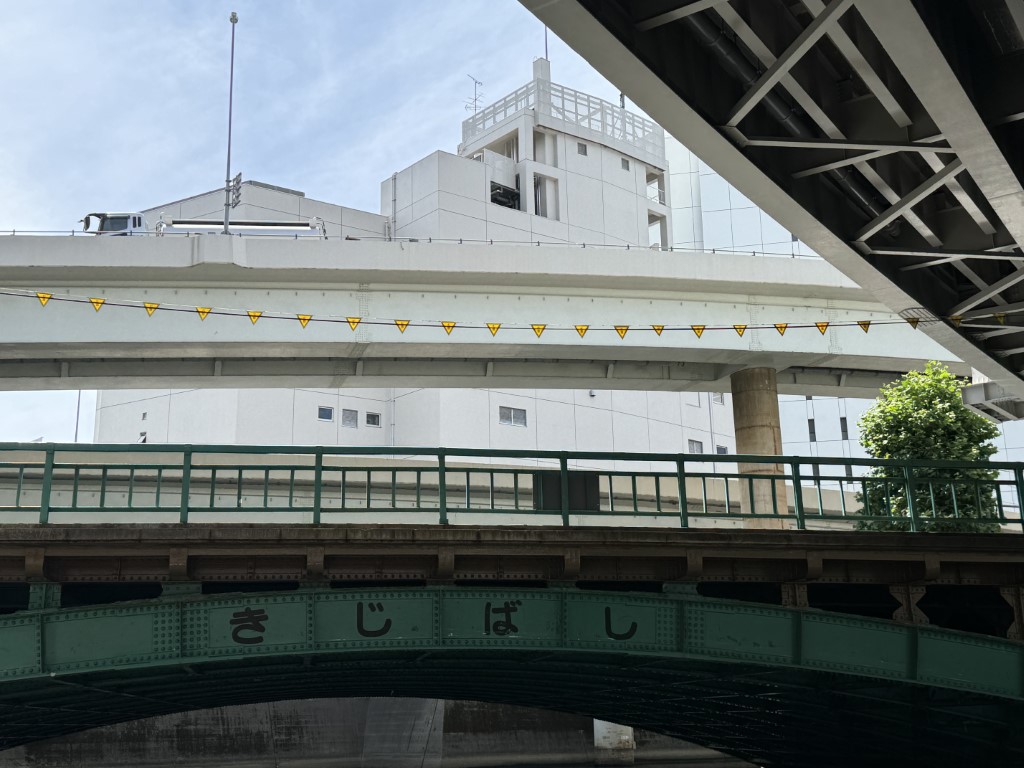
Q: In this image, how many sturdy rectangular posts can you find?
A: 9